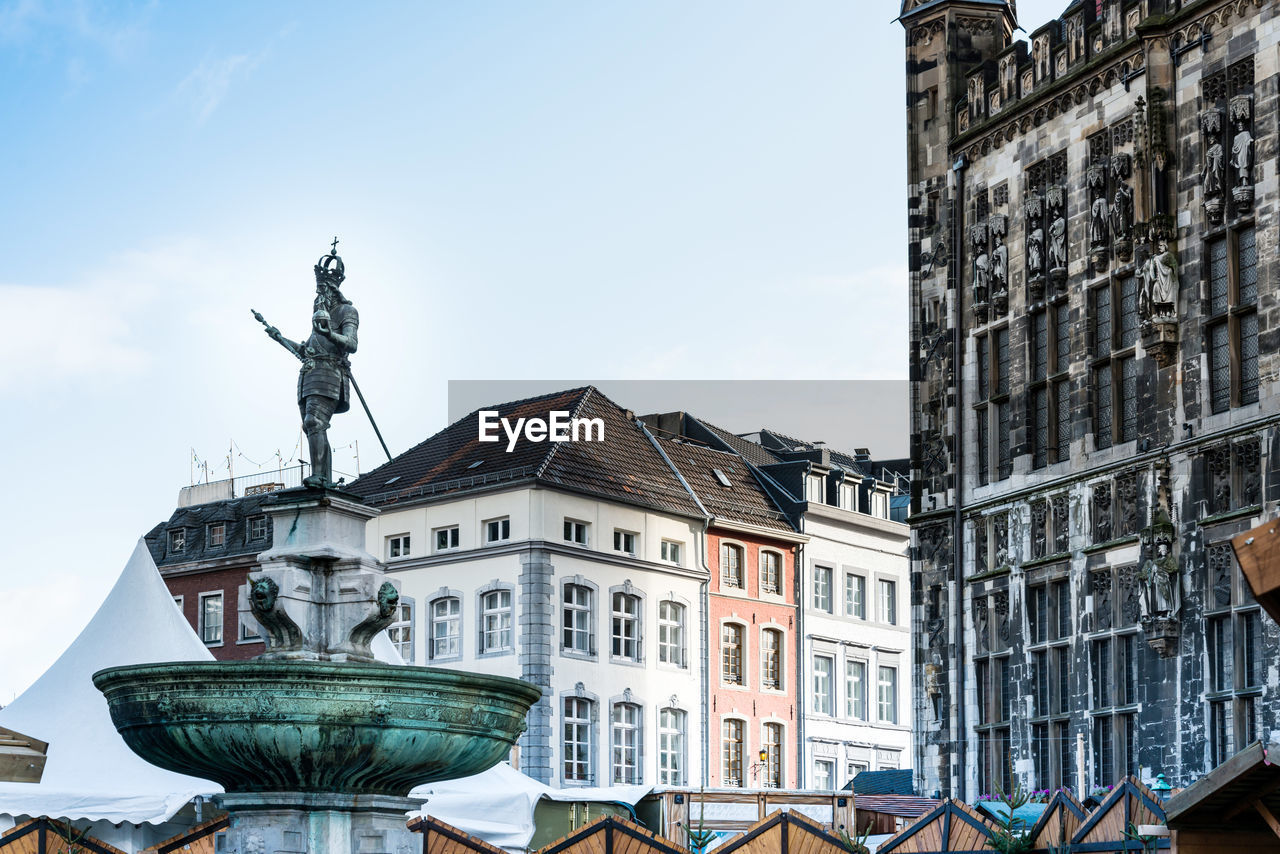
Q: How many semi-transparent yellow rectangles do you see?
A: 0